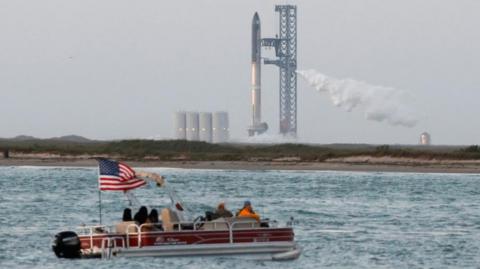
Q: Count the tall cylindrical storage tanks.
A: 4